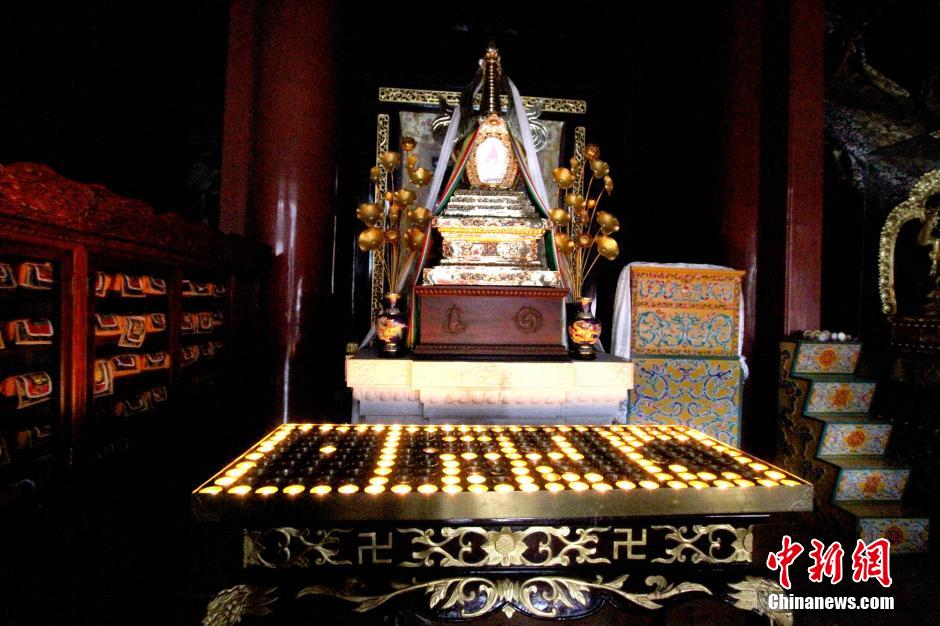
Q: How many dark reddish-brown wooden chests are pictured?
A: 1